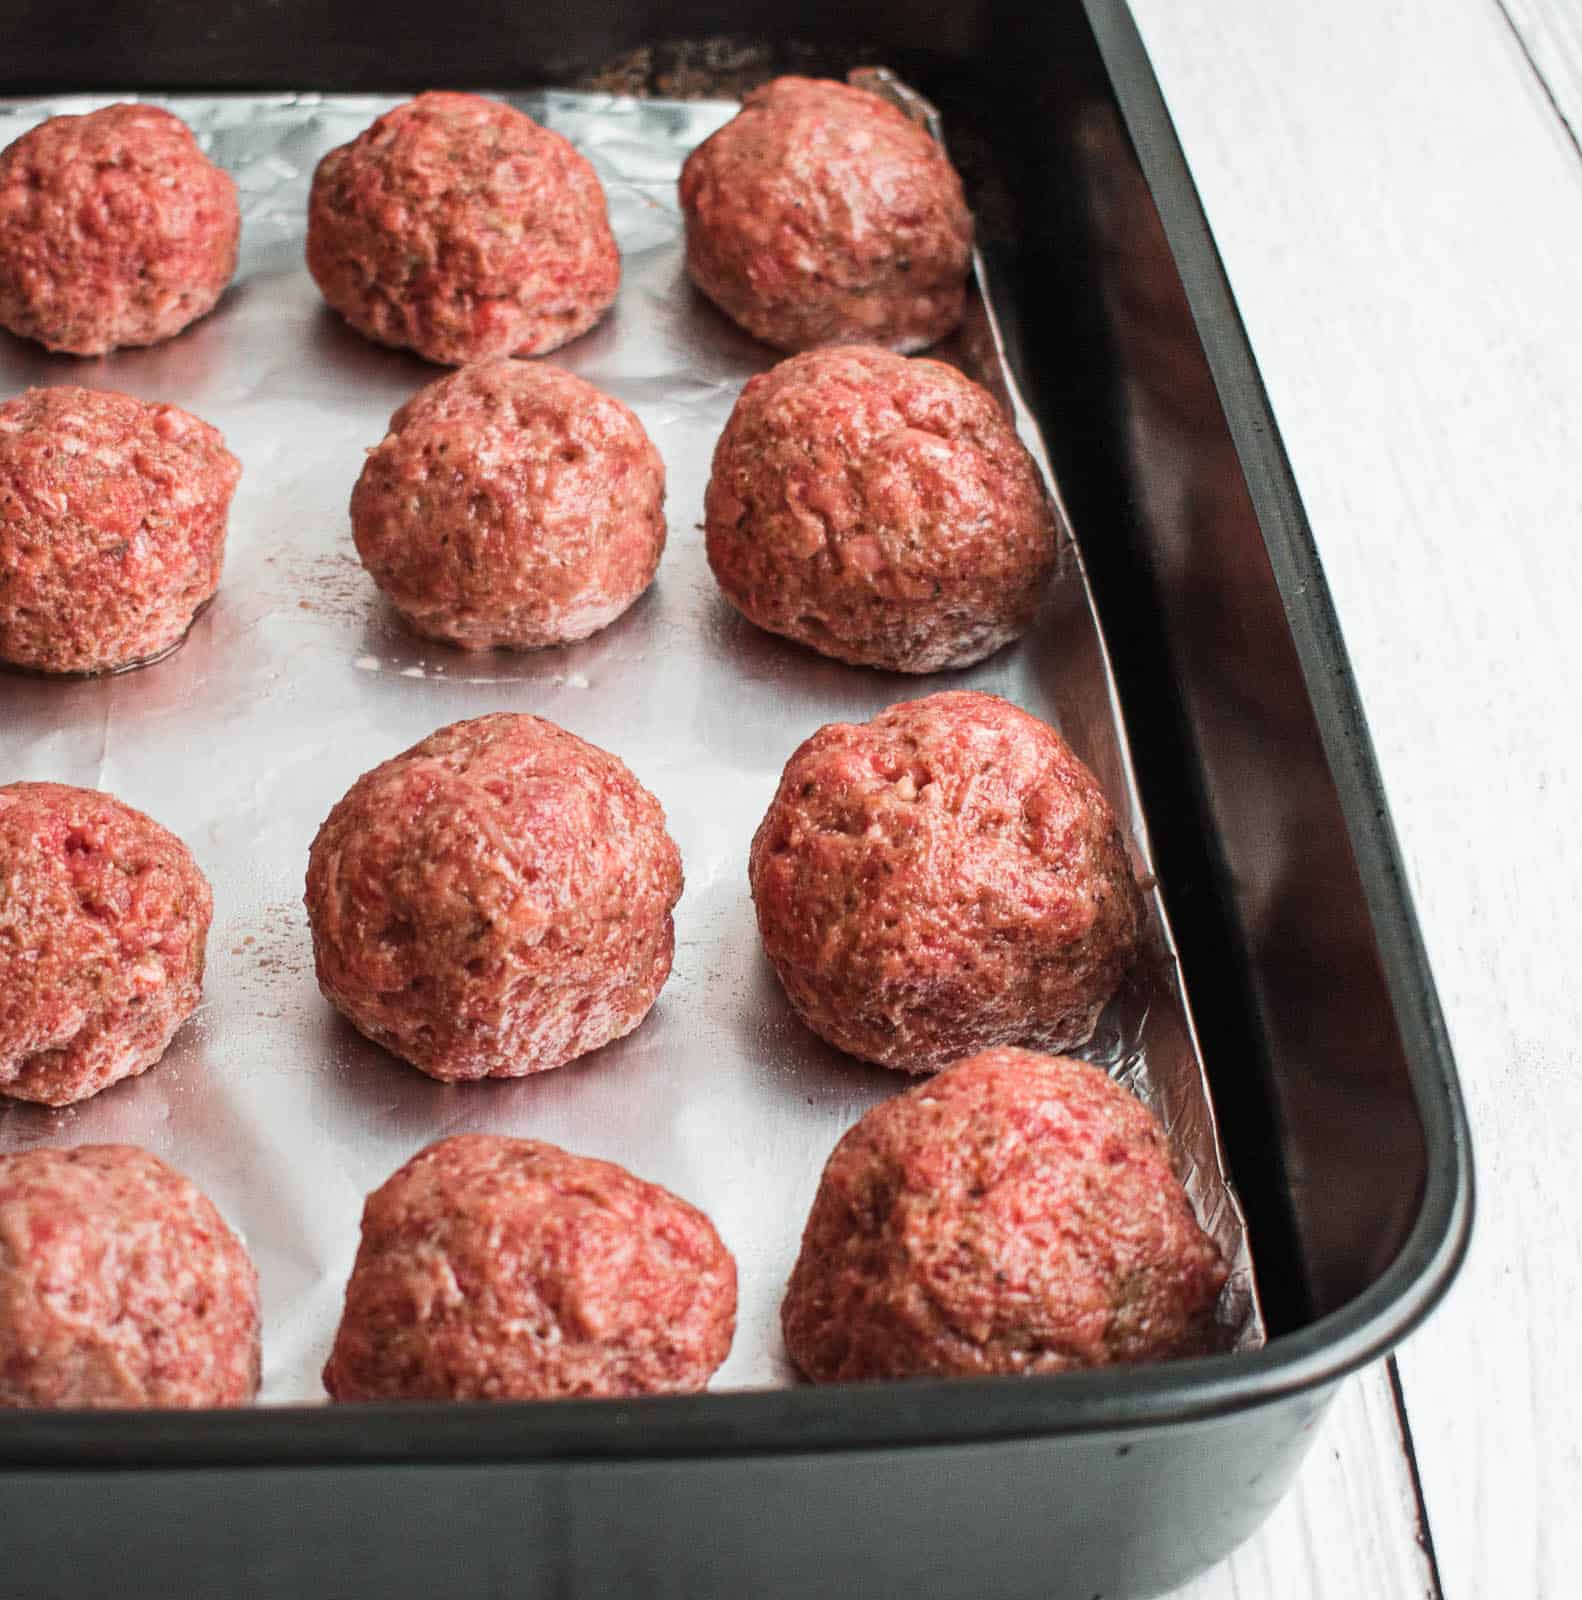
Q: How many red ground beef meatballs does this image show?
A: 12